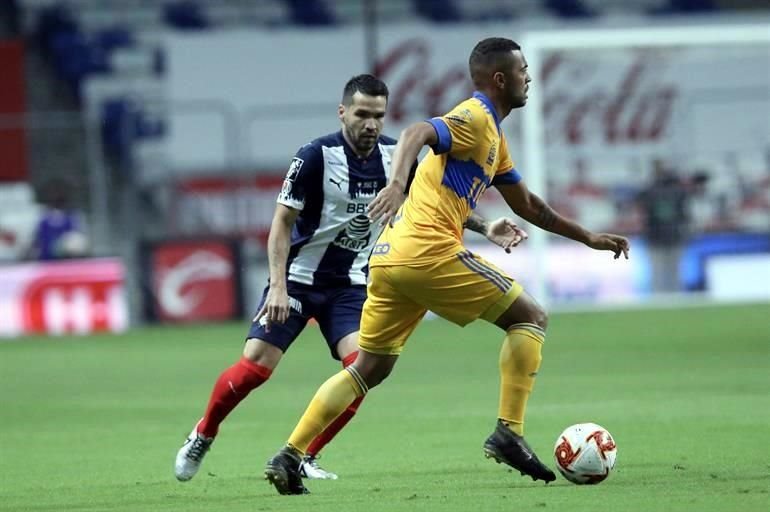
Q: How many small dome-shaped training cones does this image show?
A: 0